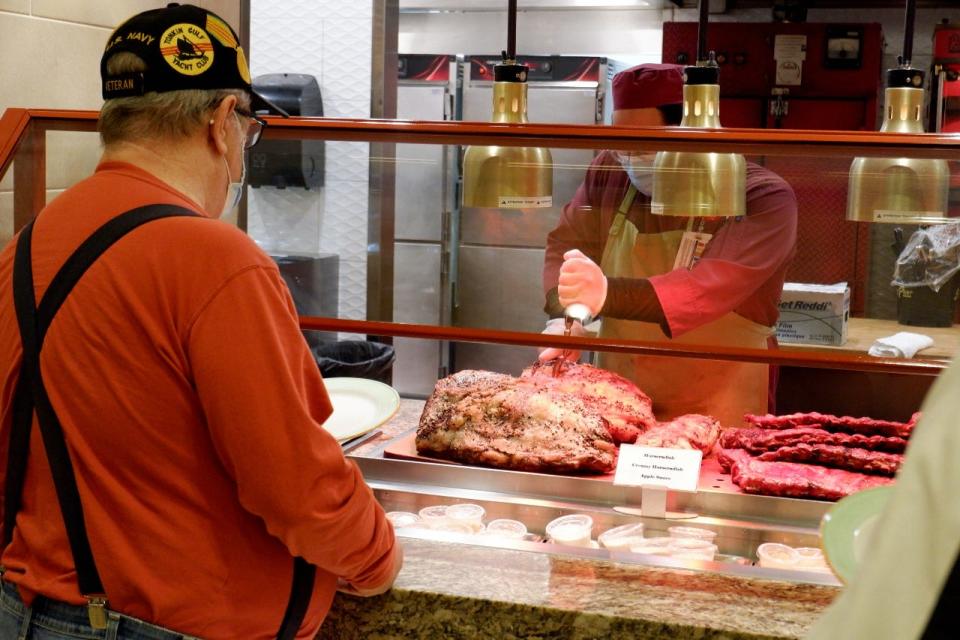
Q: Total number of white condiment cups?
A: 11